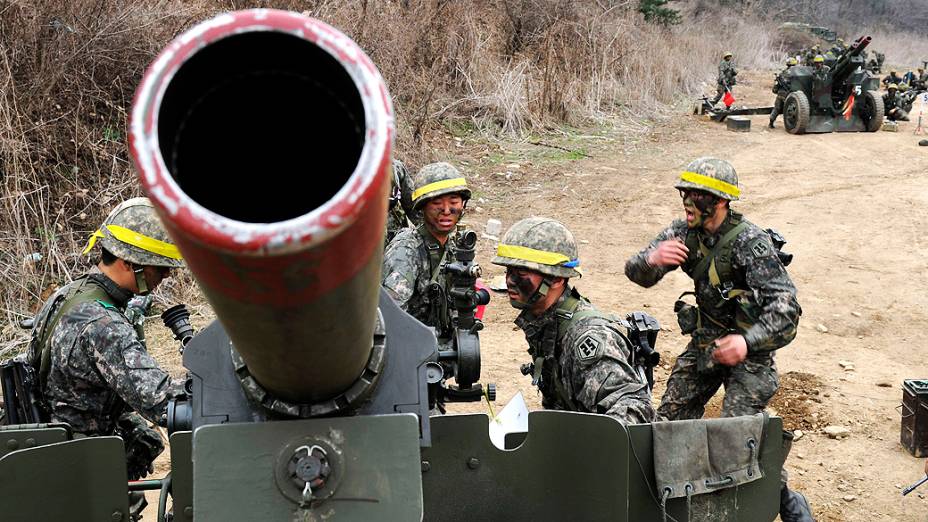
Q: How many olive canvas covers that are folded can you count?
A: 1